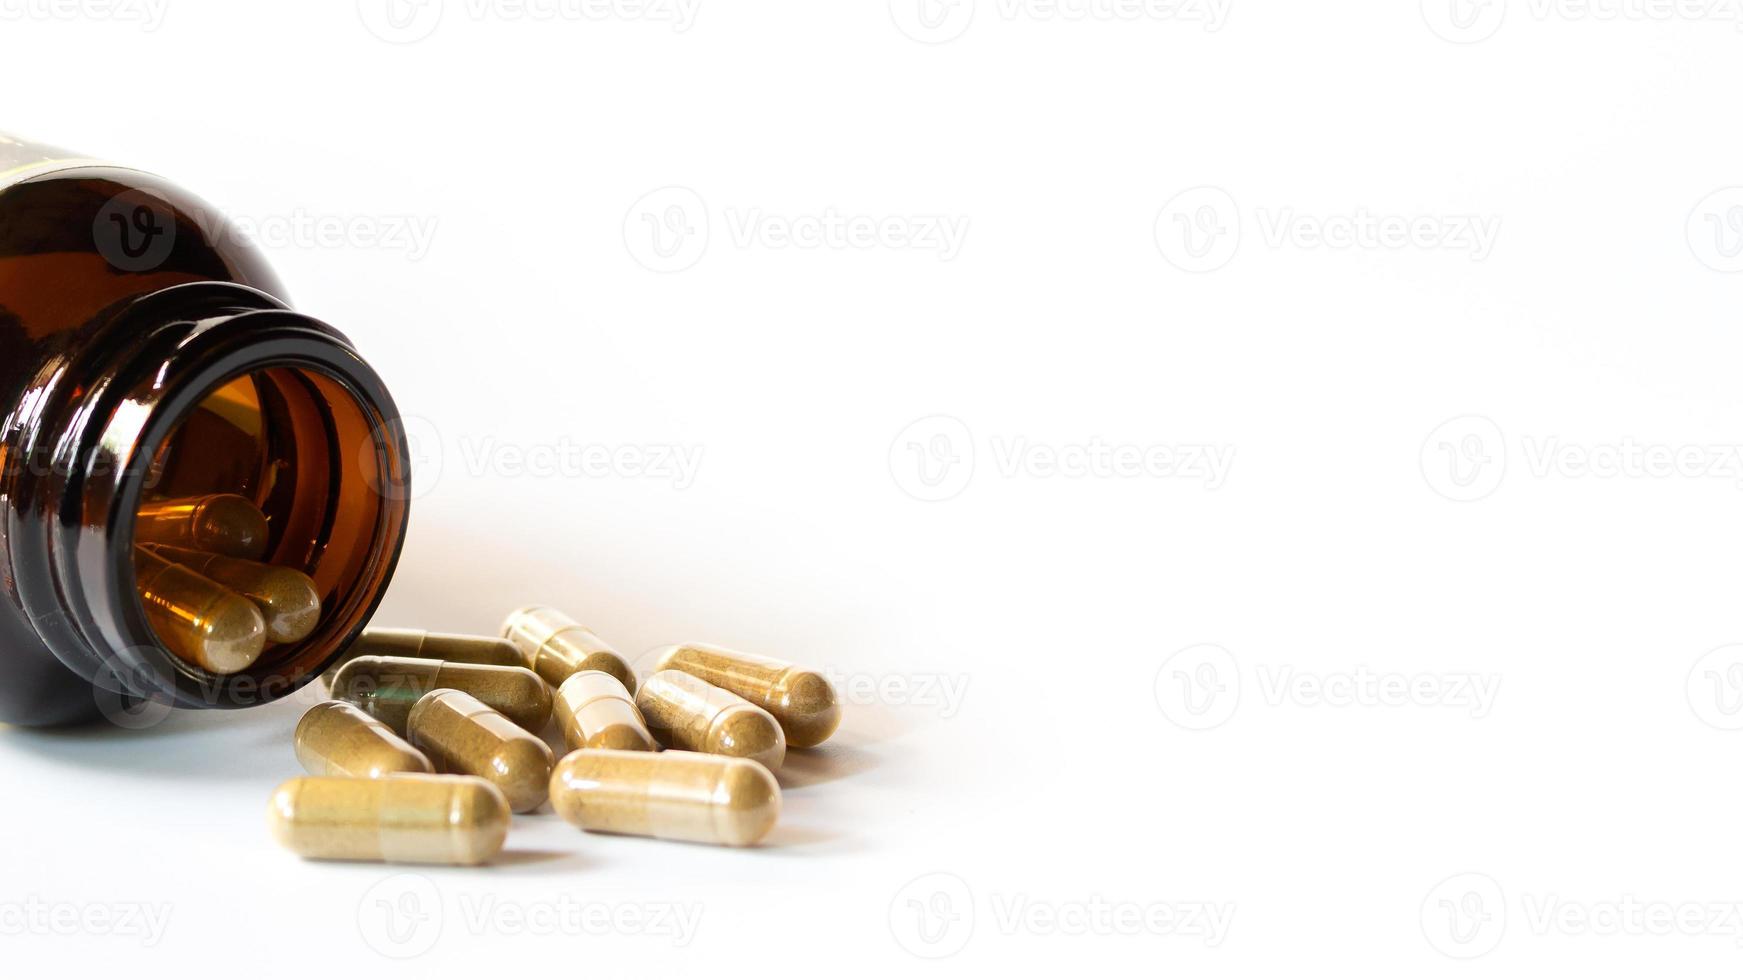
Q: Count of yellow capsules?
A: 13